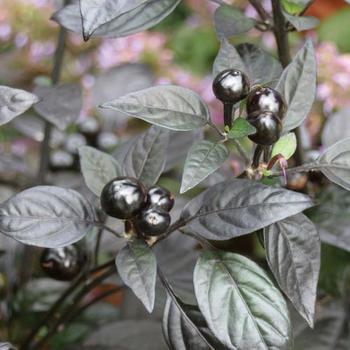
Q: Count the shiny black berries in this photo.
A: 7